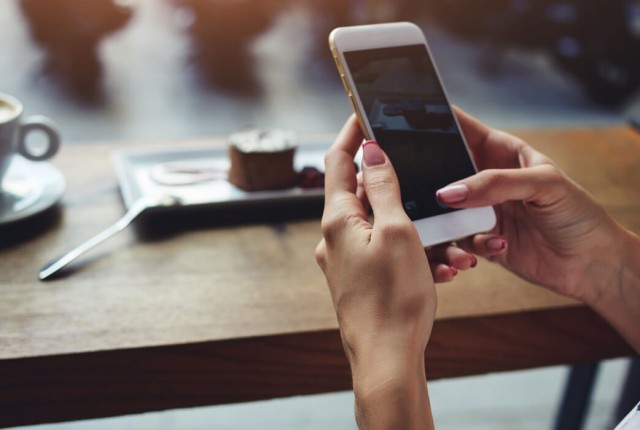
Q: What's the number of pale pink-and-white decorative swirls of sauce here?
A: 1